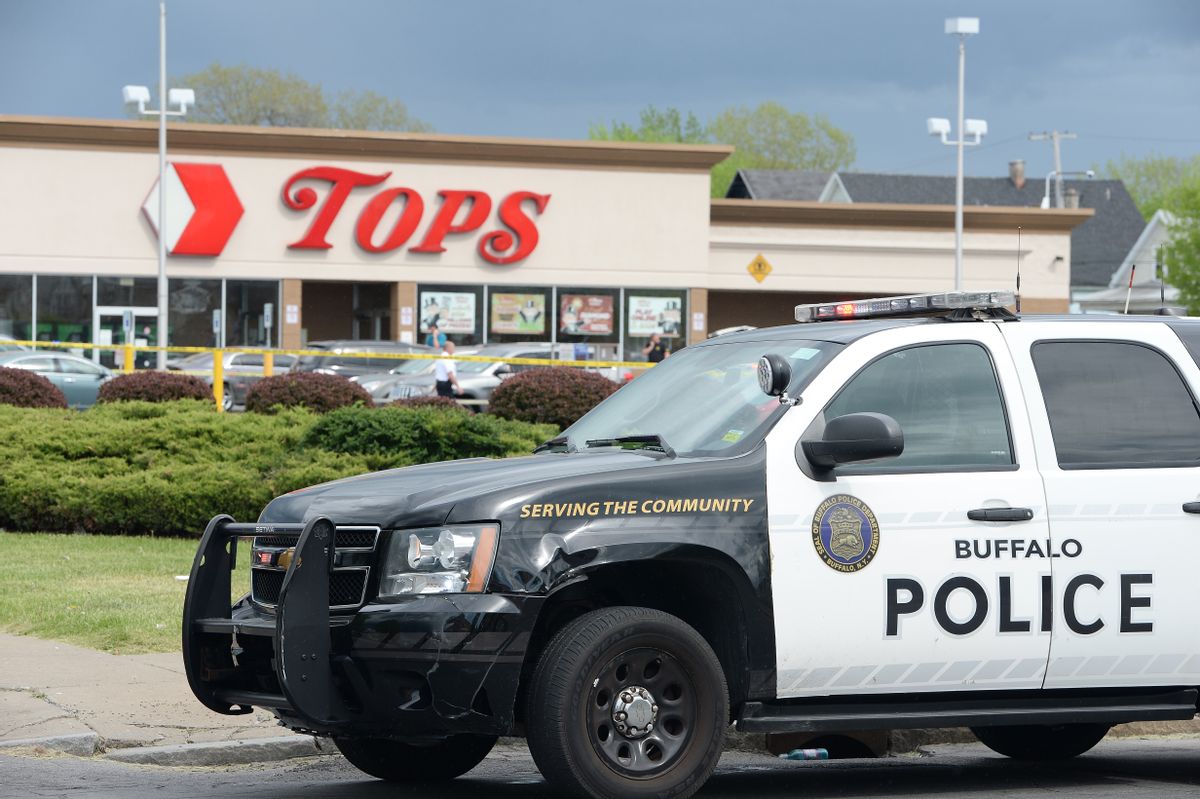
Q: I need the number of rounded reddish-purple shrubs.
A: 5